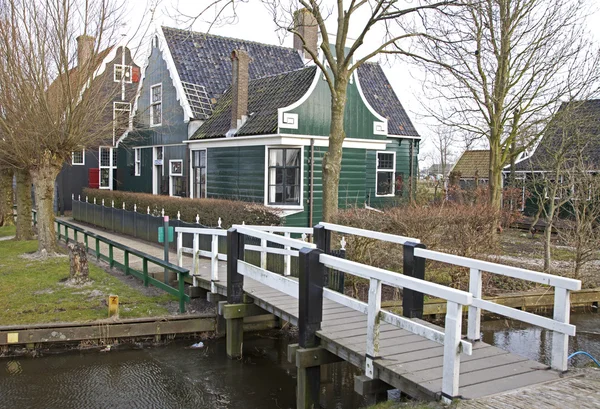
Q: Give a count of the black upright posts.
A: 4